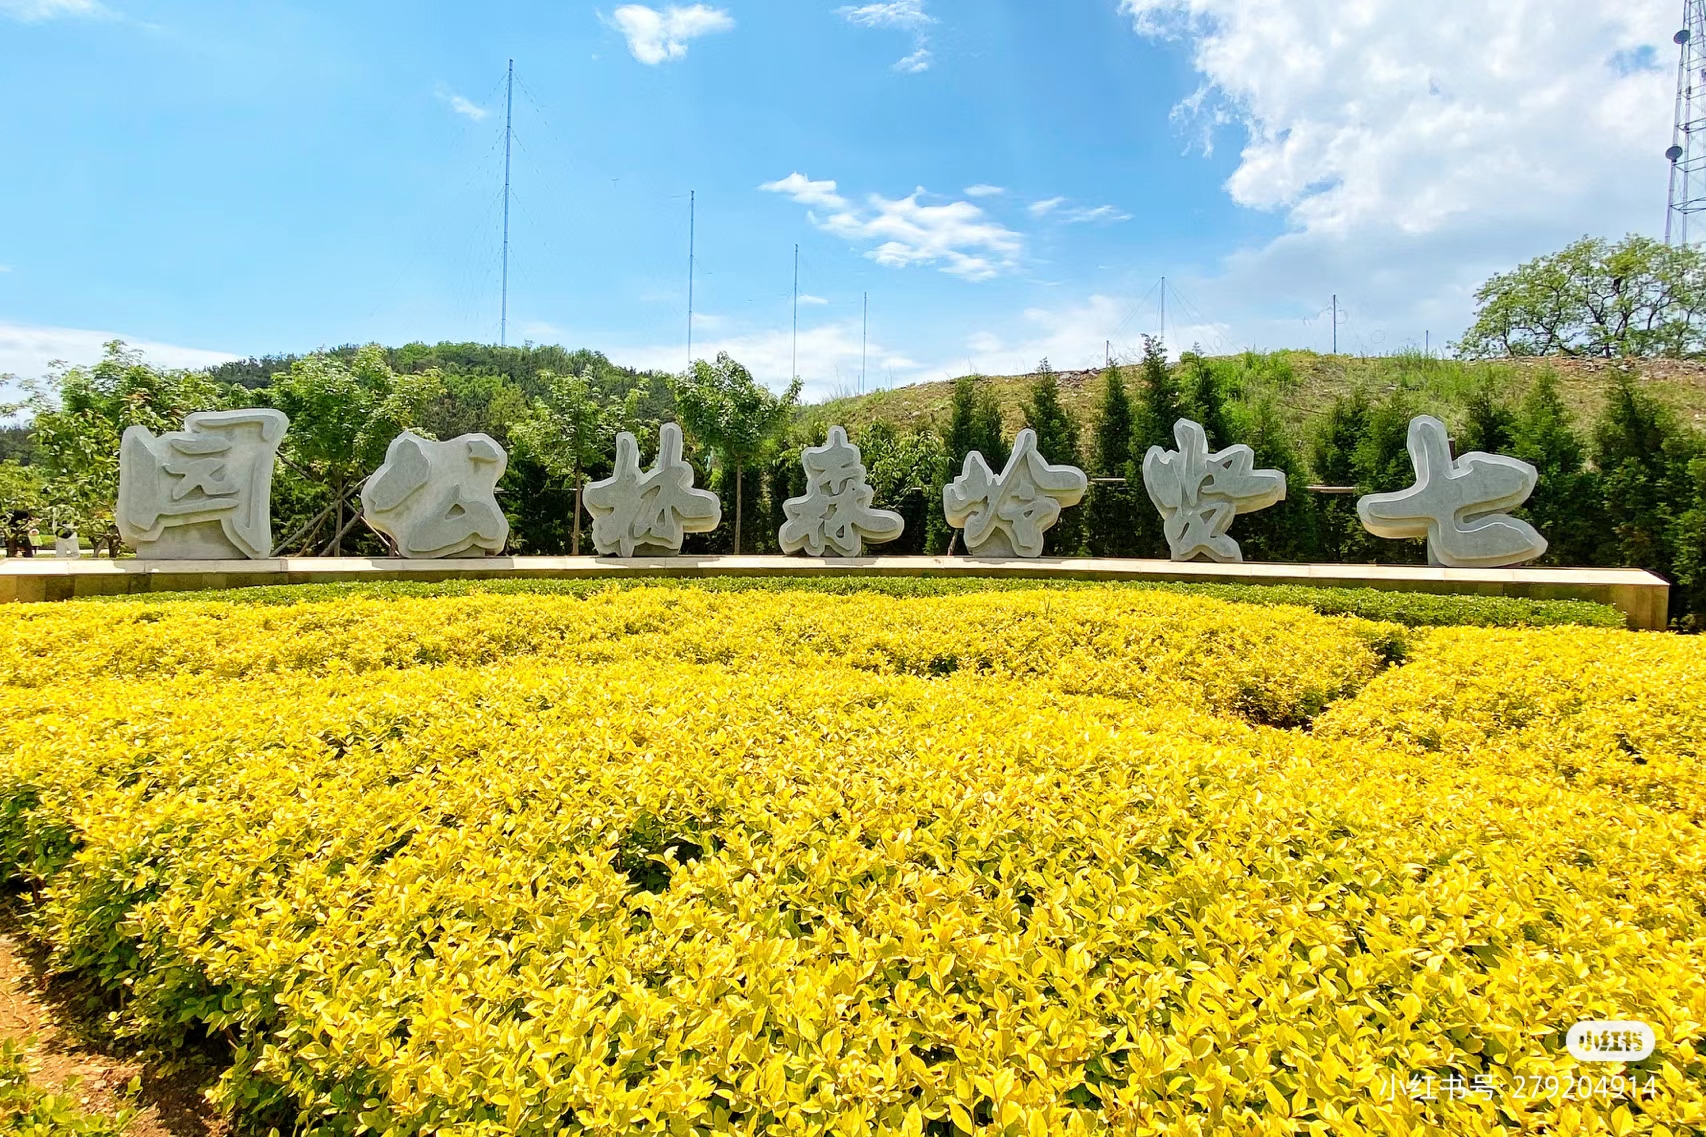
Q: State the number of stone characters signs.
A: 7